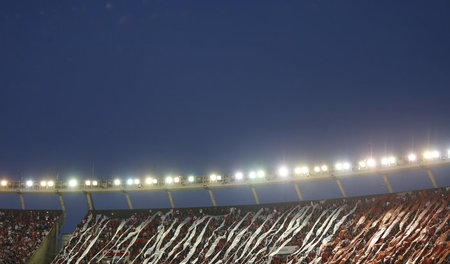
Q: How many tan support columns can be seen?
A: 11